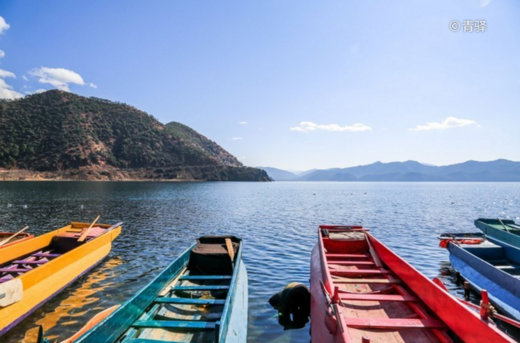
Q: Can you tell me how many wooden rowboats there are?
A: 6